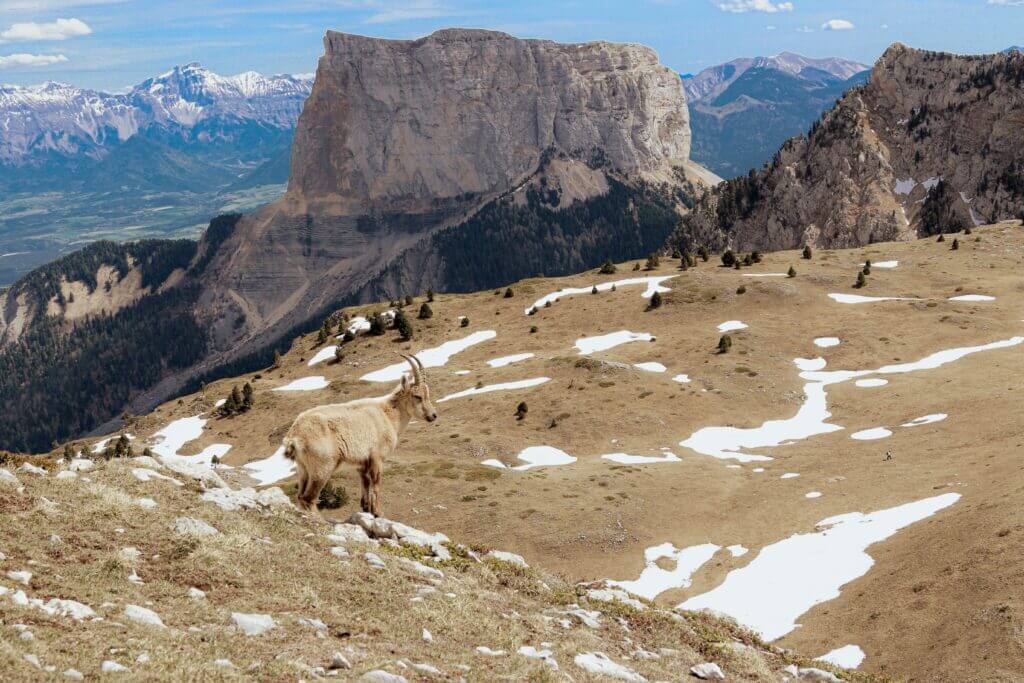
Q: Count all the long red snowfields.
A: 0